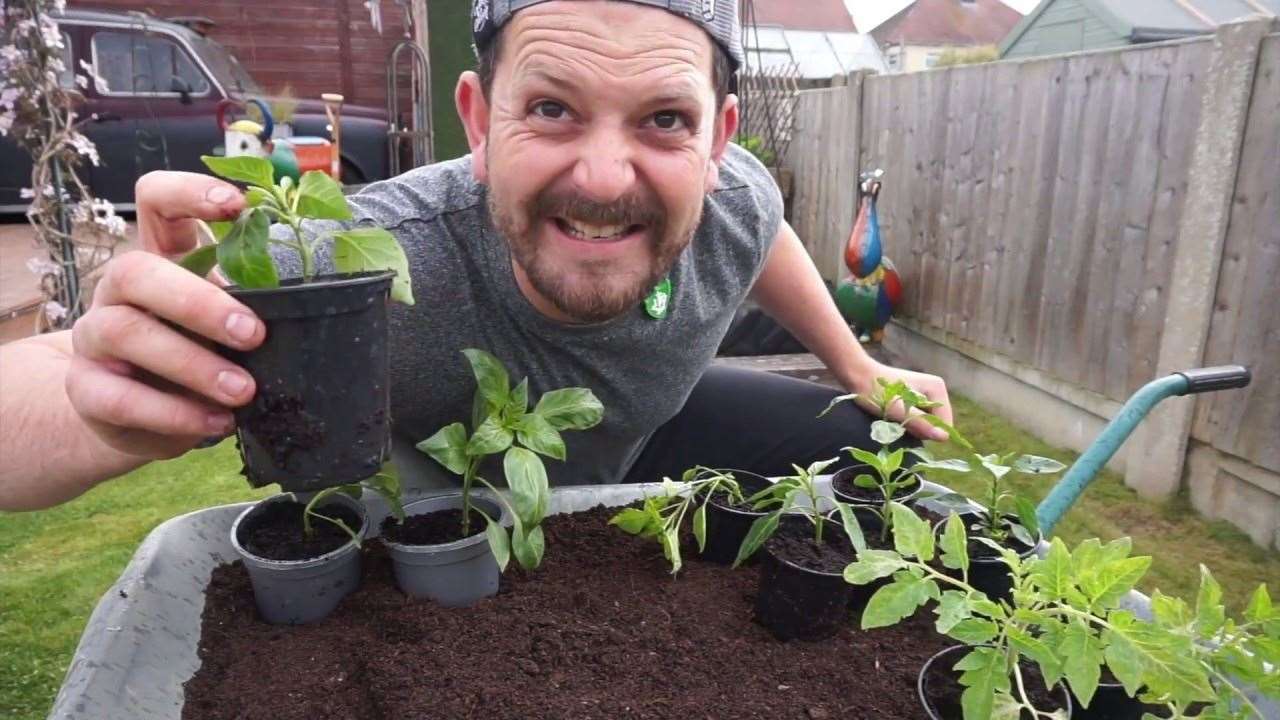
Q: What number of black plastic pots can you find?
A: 8